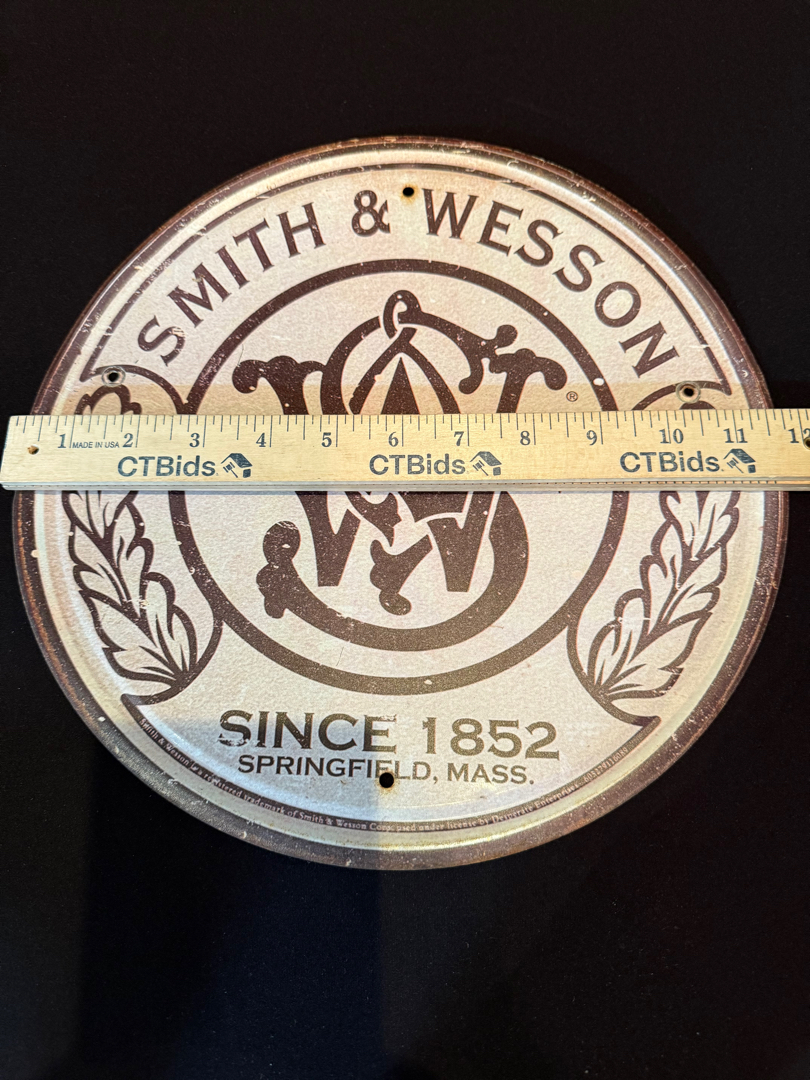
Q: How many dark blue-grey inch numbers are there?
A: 12